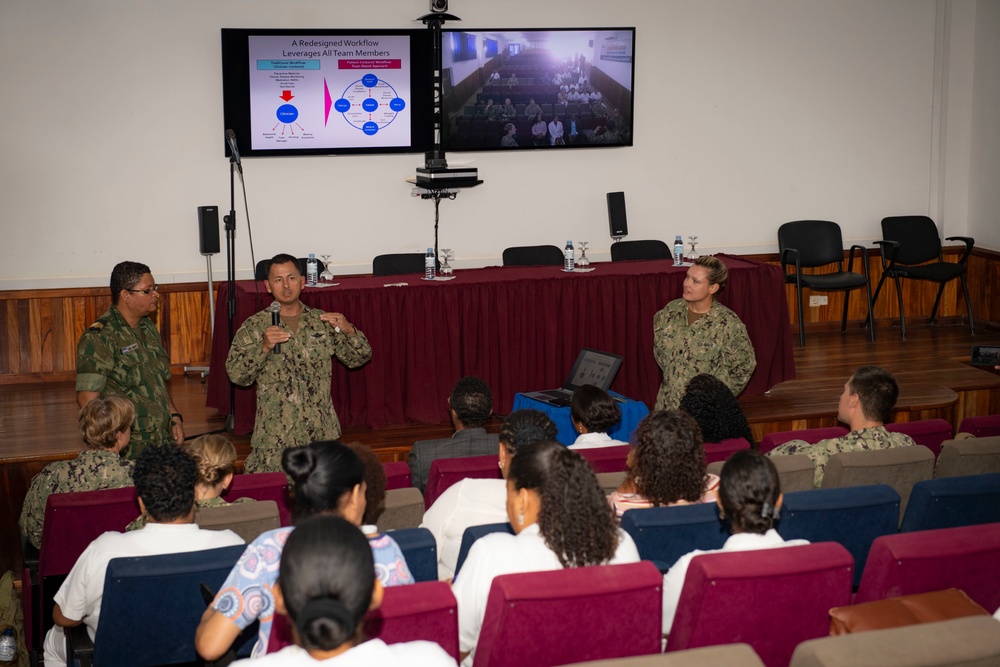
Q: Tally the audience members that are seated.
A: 14